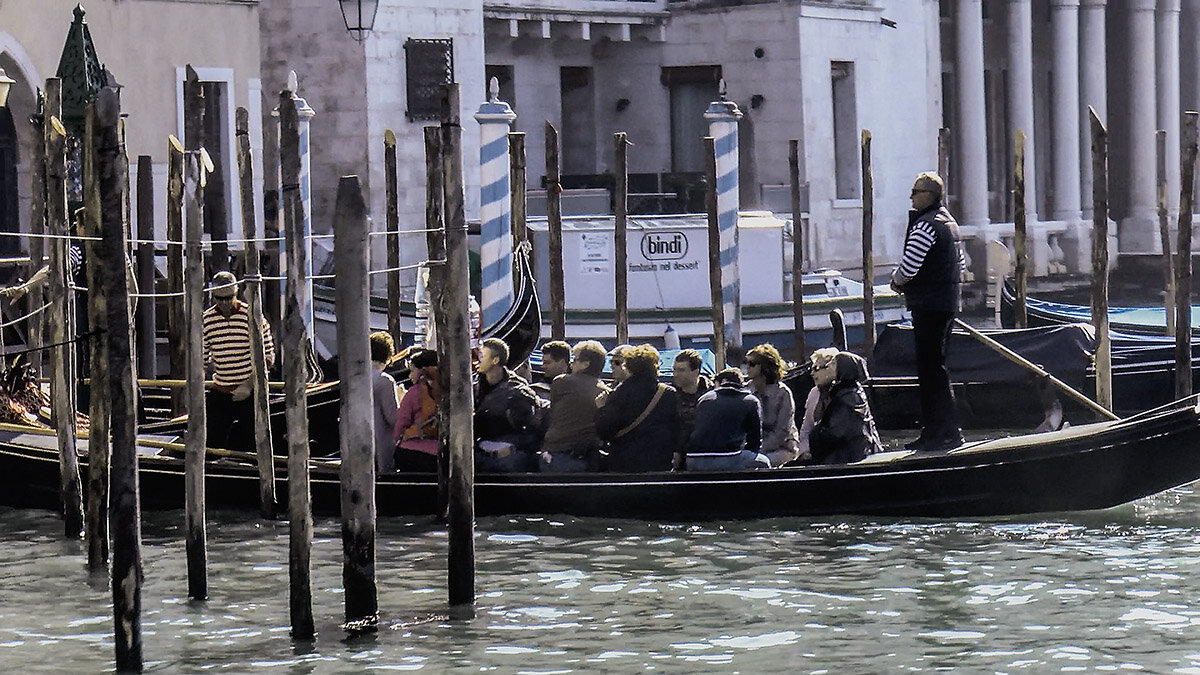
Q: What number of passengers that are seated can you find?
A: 12